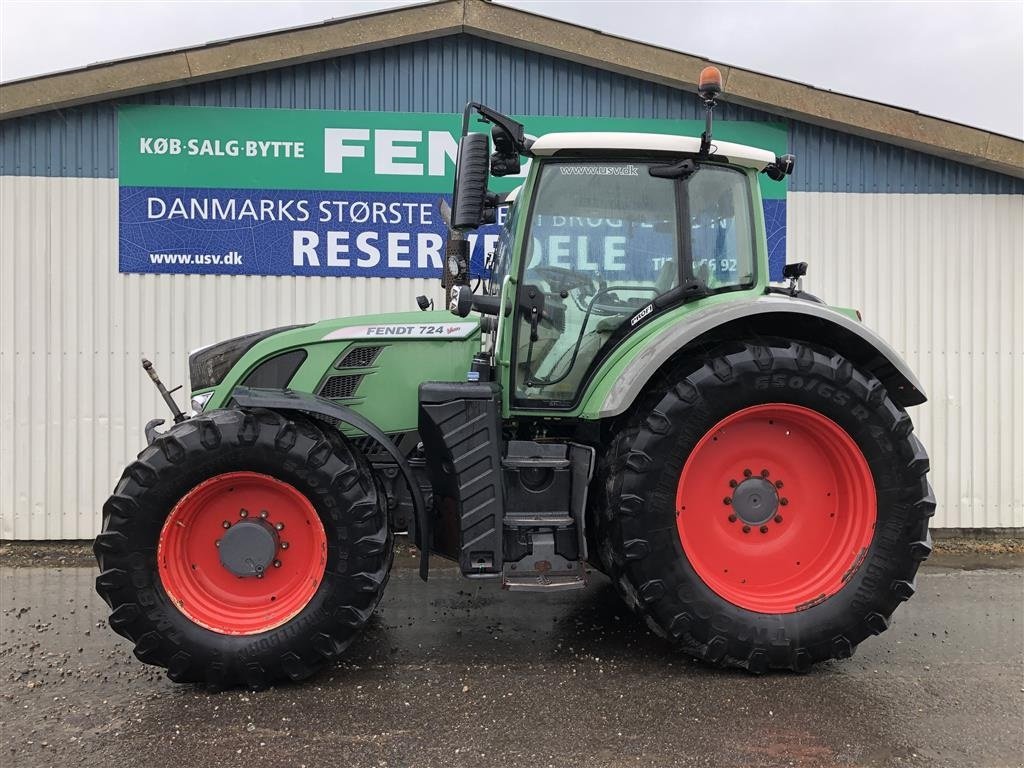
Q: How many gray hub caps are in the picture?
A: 2